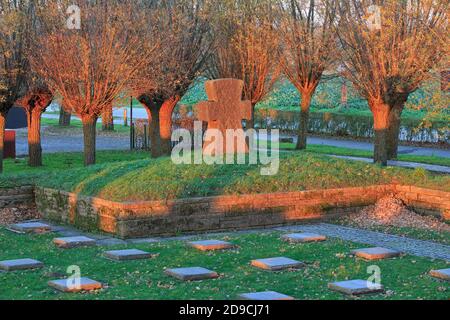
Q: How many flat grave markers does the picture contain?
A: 13